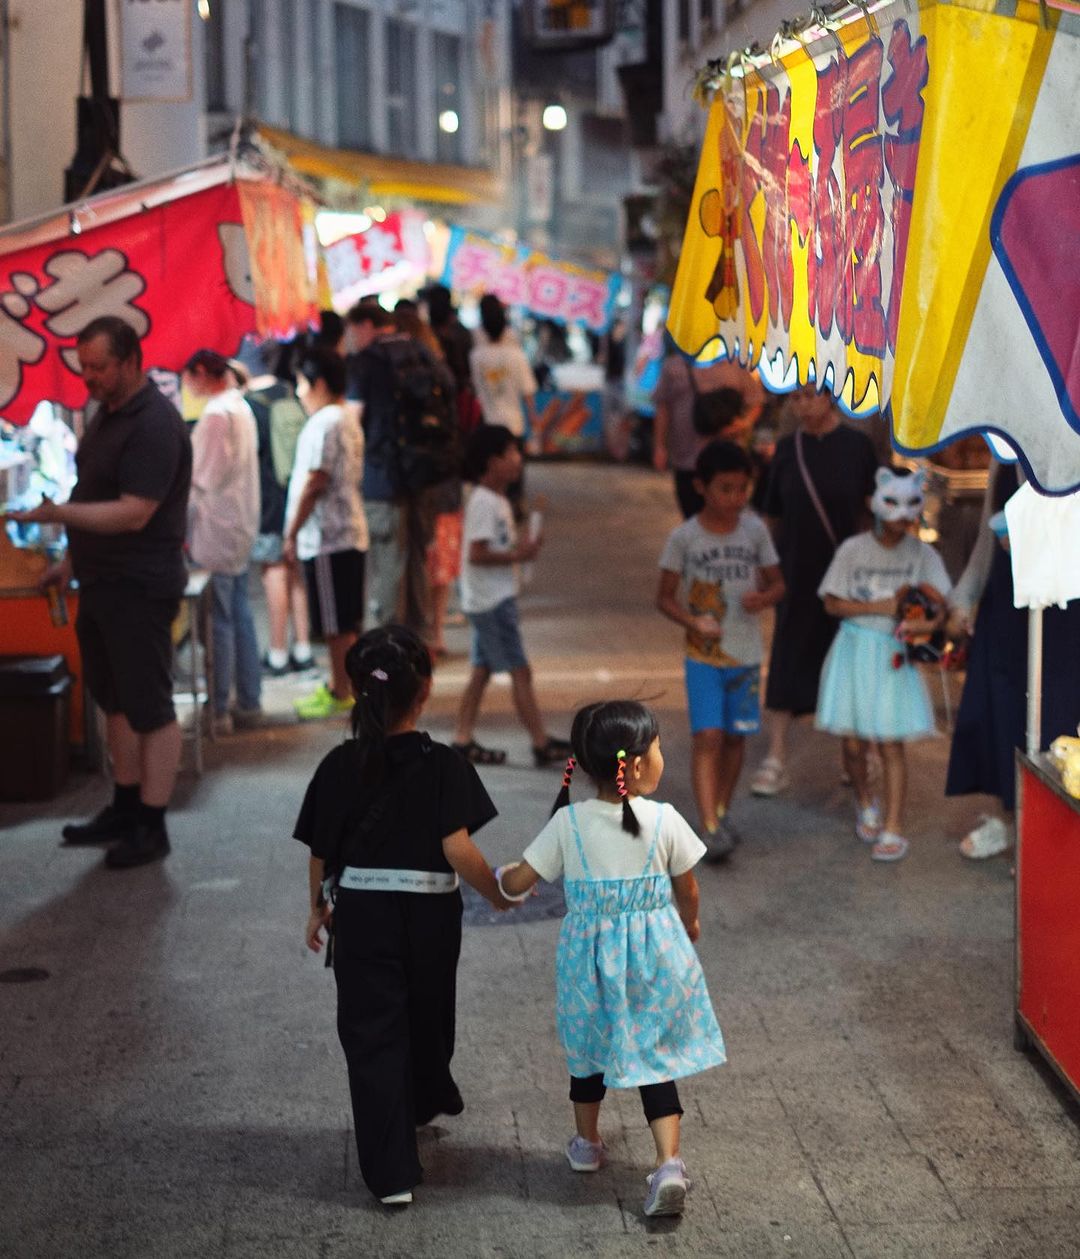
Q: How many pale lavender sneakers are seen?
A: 2